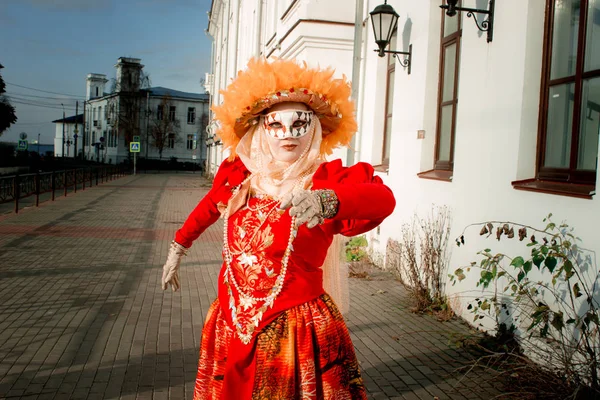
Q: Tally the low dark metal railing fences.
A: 1